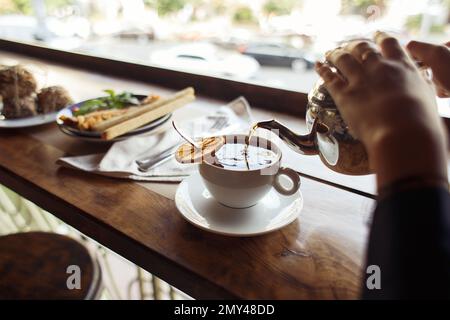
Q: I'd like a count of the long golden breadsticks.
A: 2